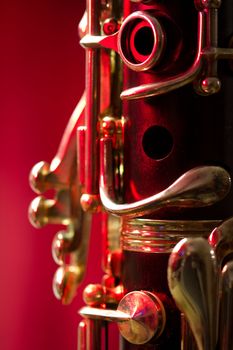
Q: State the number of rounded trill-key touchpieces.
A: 4